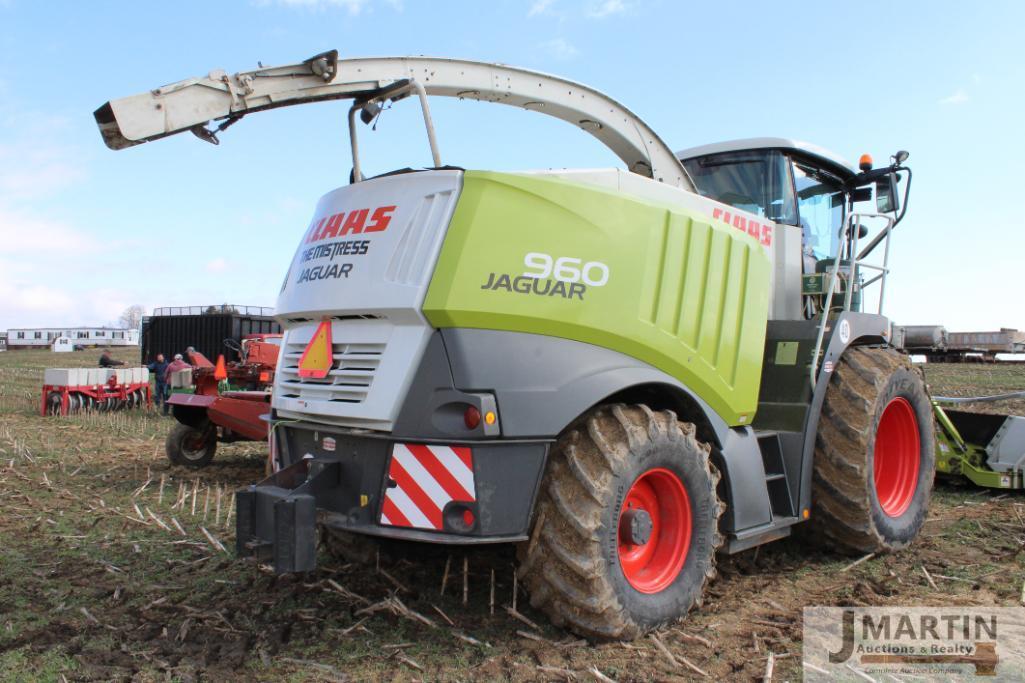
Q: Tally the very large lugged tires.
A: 2